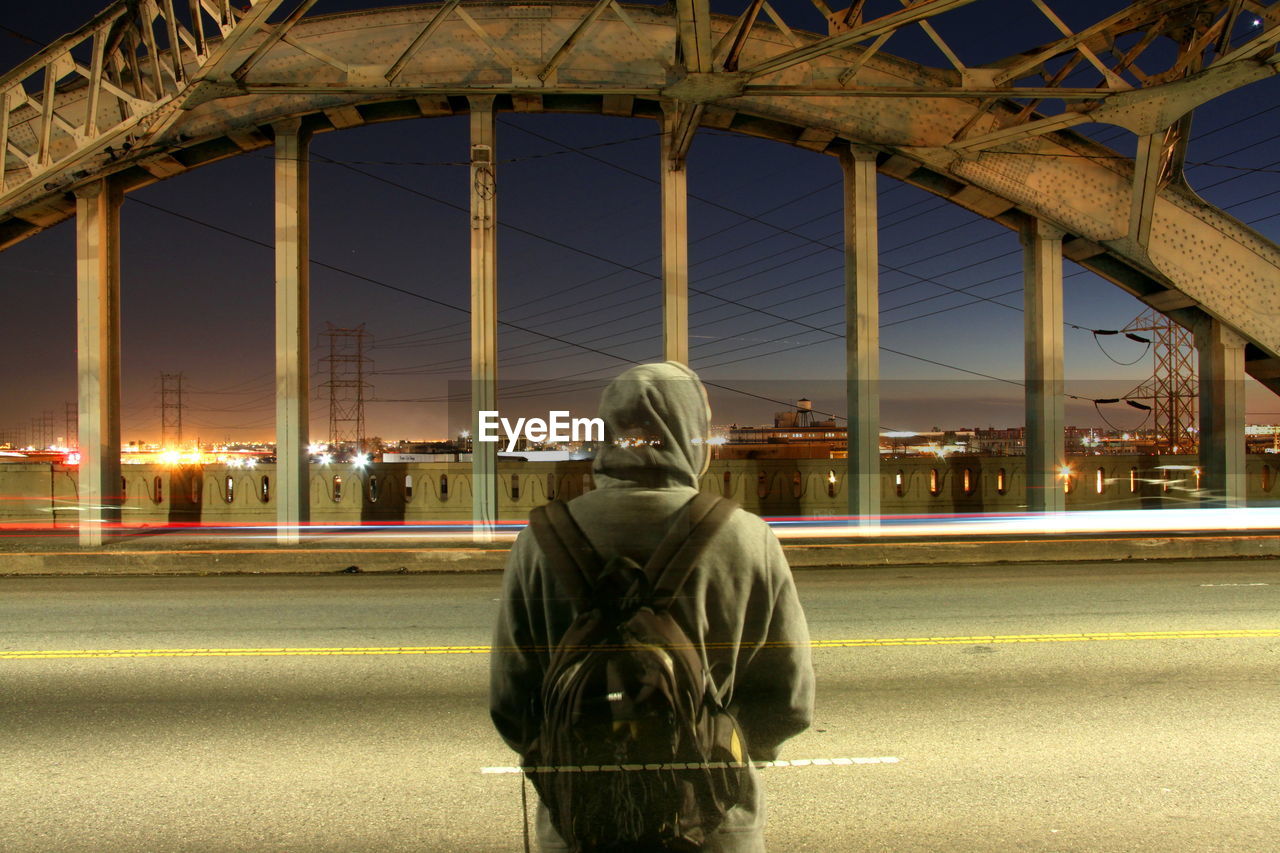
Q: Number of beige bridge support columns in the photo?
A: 7